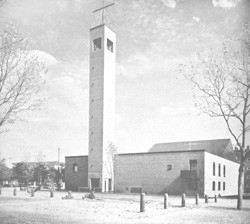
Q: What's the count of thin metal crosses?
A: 1